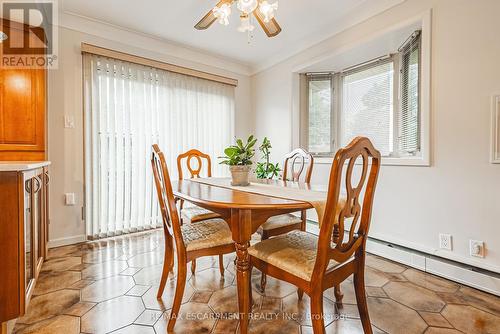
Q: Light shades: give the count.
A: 4